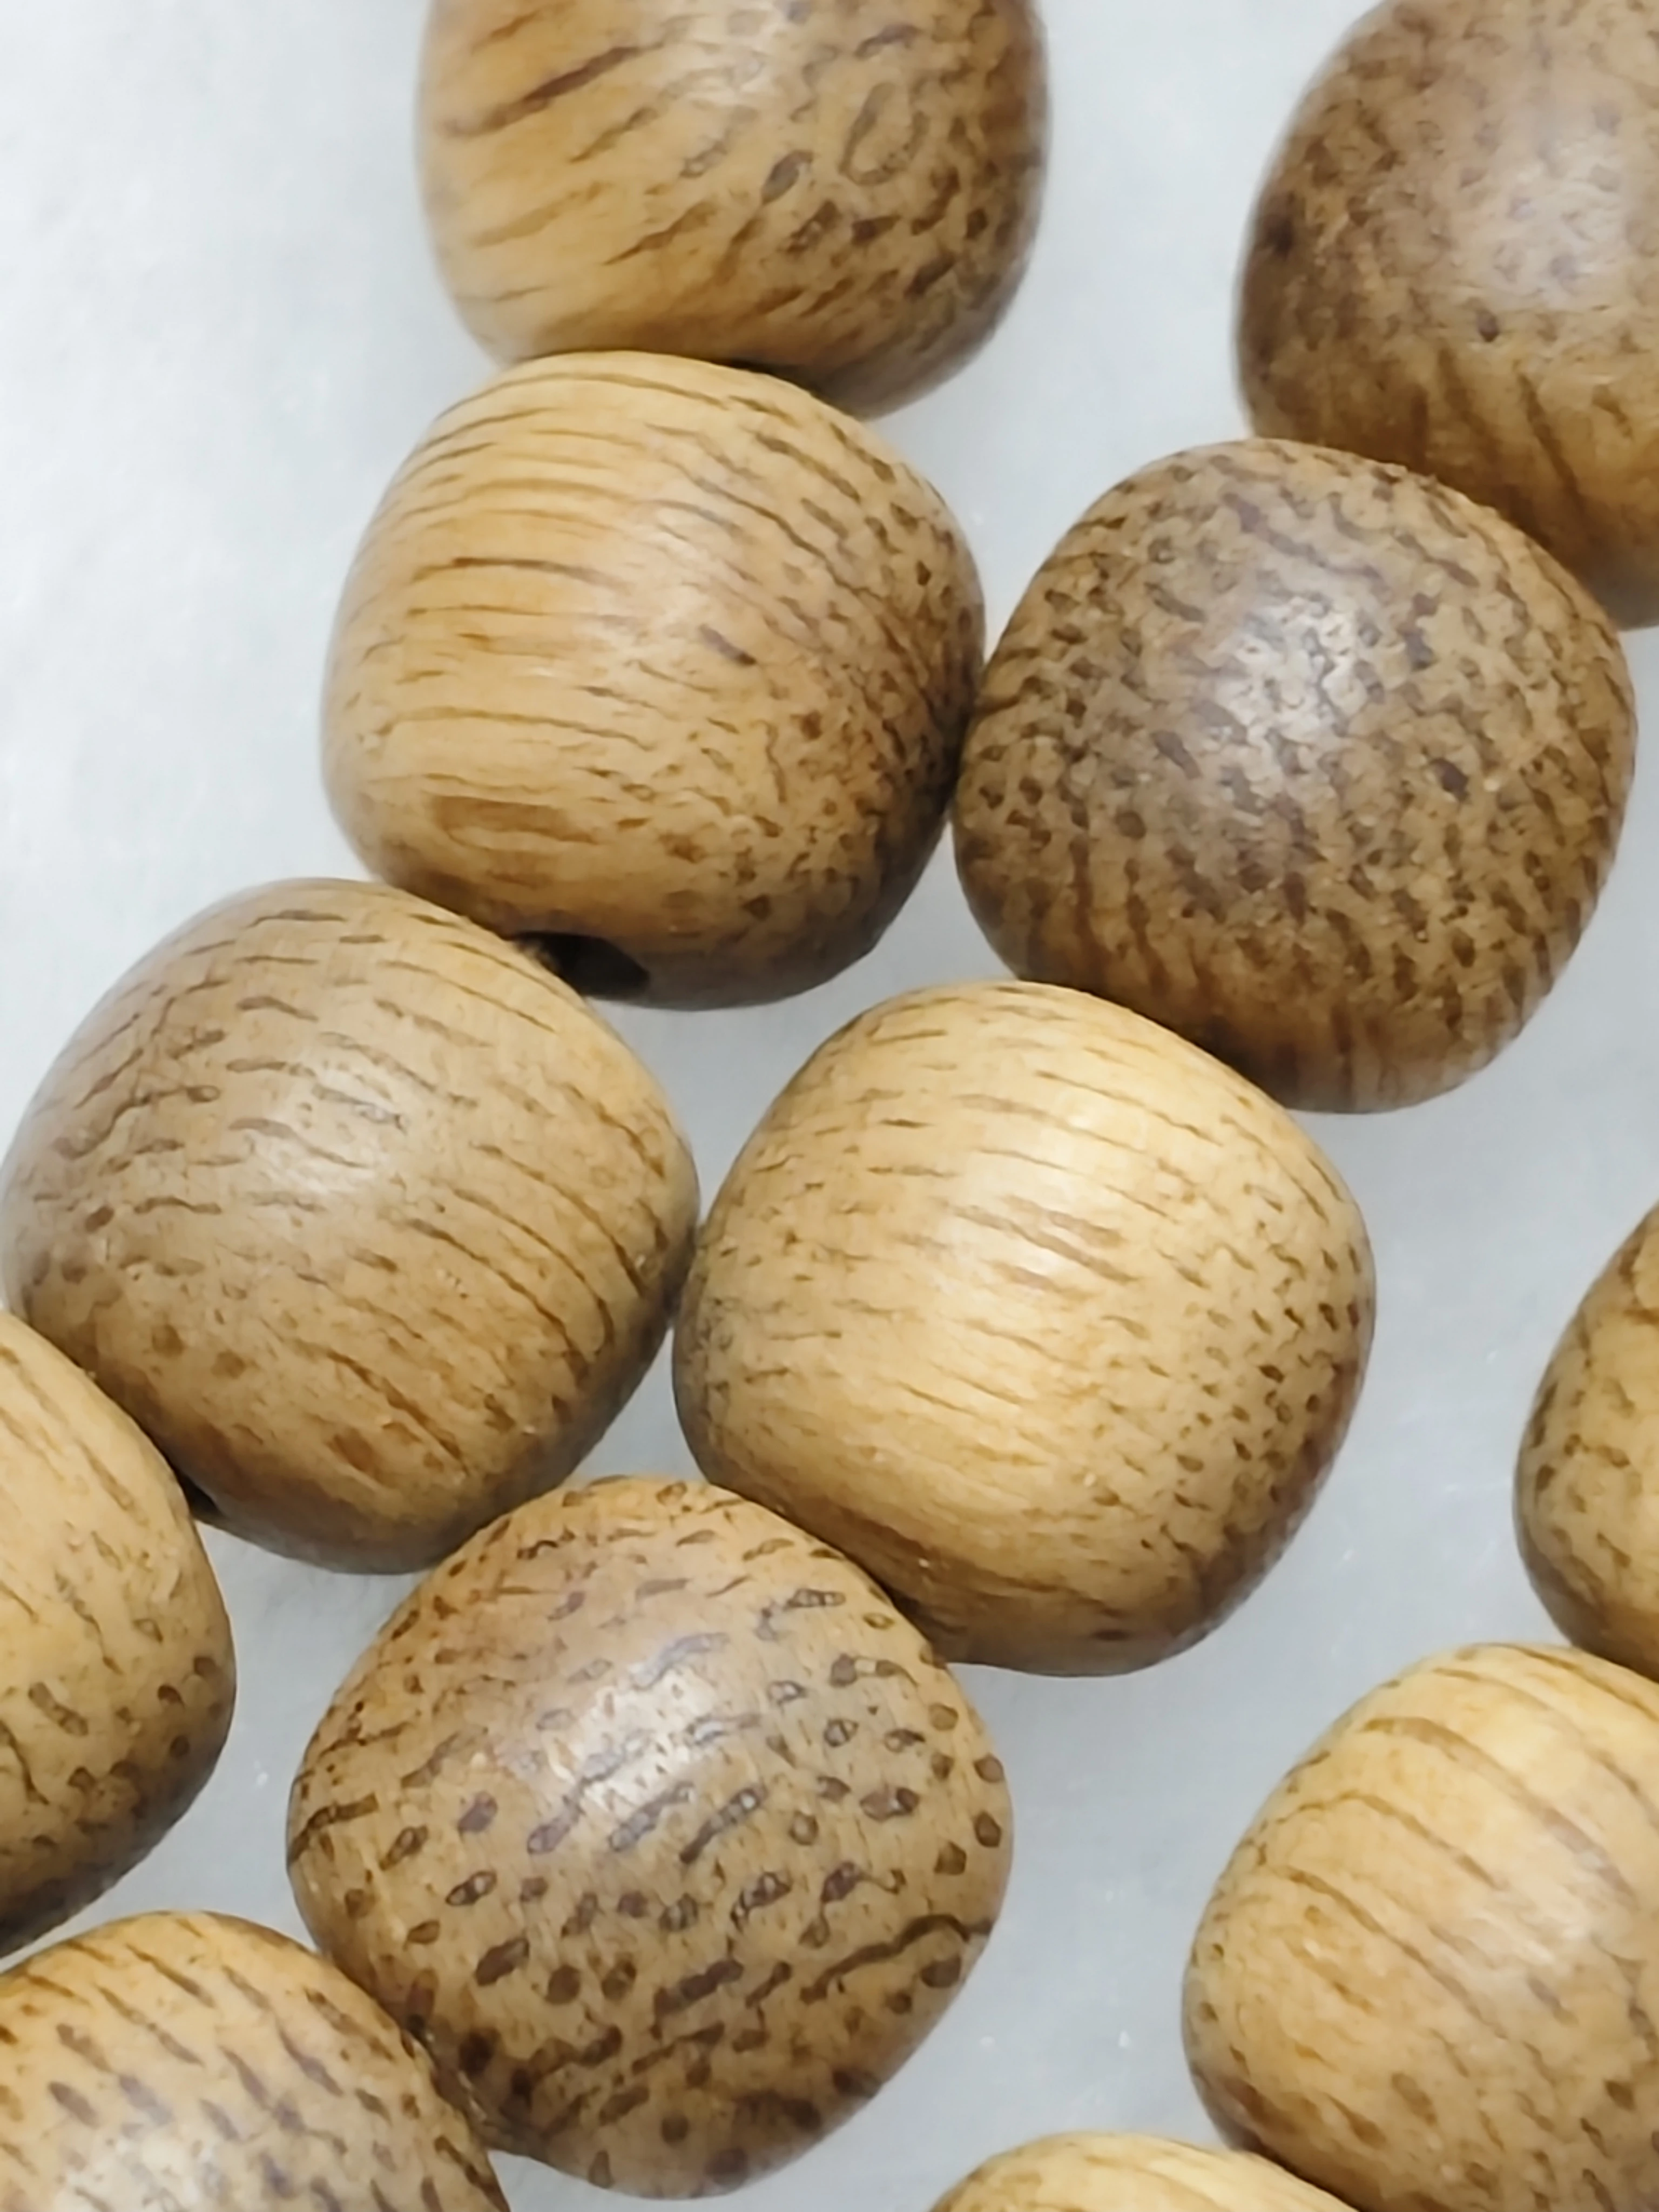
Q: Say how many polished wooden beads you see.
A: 12